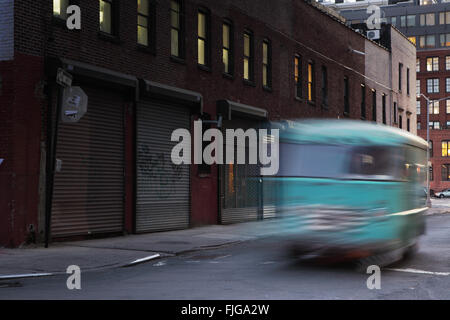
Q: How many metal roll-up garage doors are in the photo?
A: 3